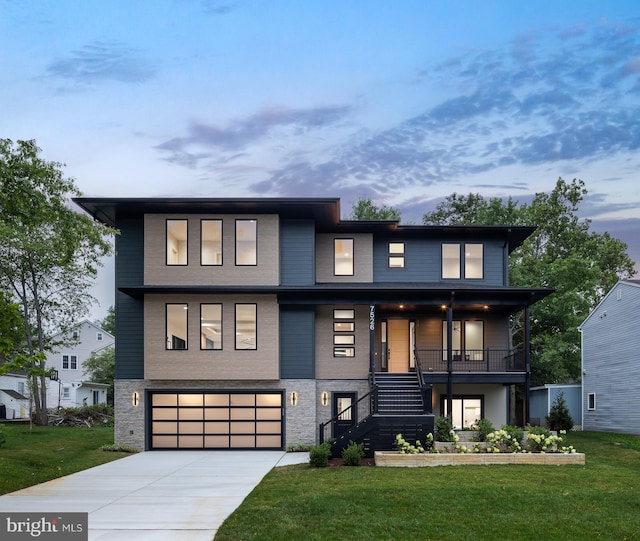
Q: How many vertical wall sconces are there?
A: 3